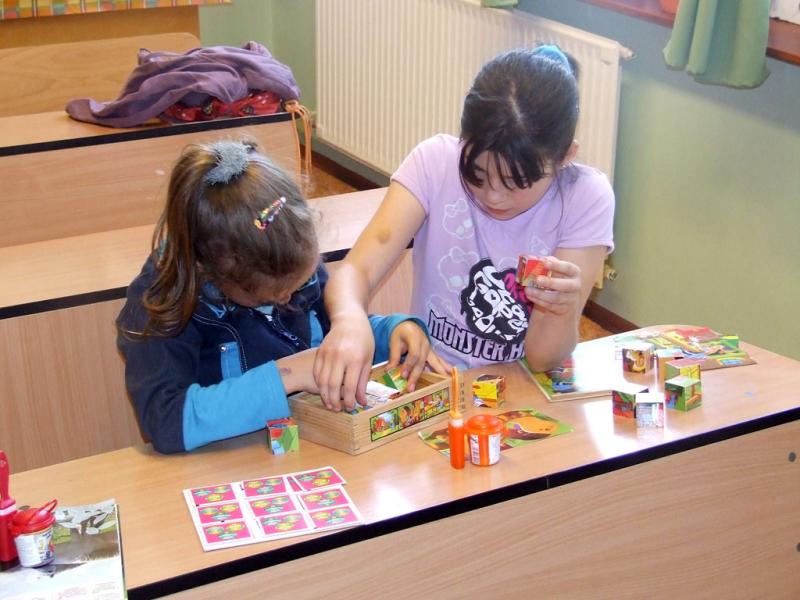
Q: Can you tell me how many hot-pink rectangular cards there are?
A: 9